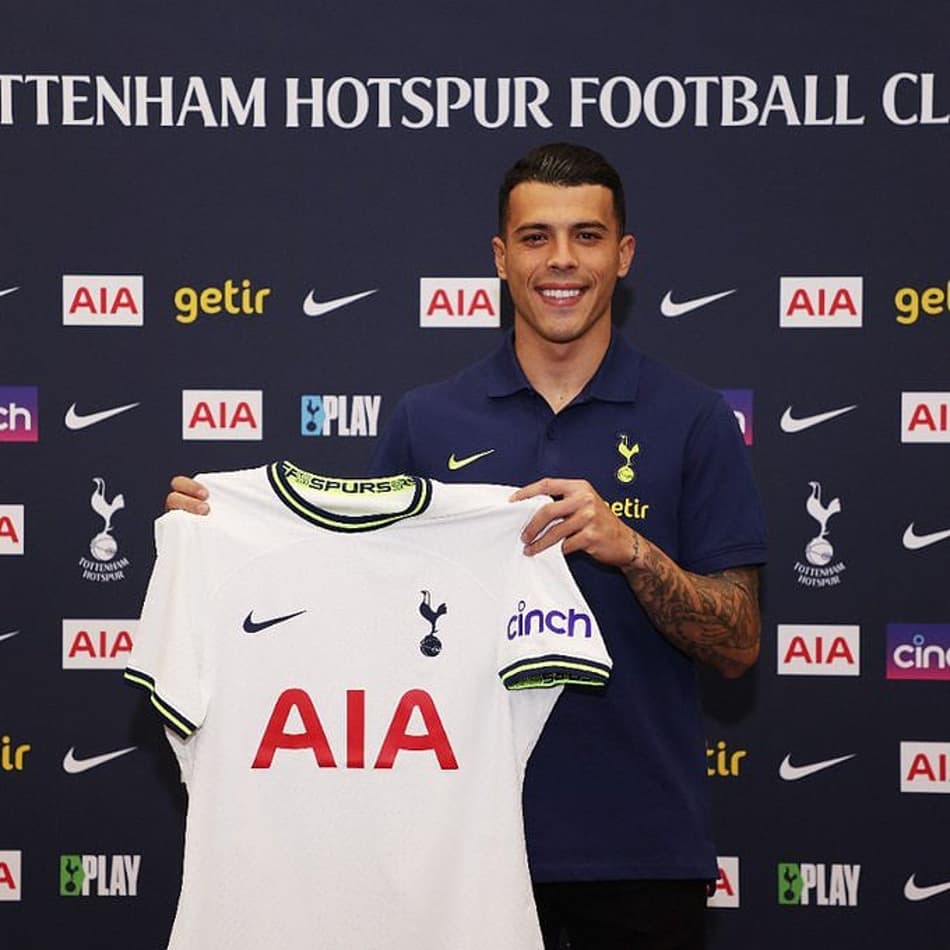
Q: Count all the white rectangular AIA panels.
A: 11